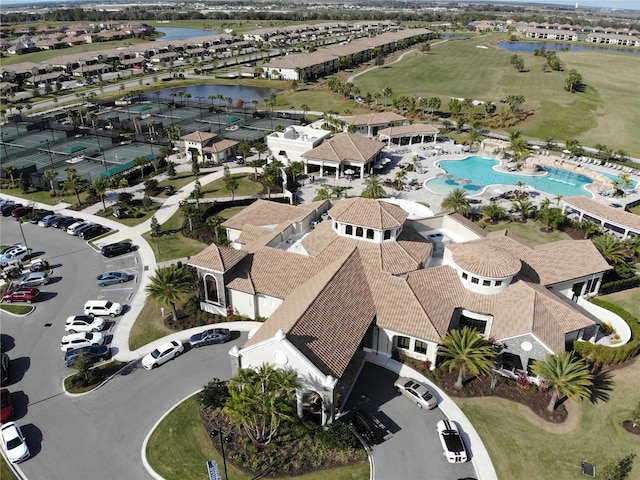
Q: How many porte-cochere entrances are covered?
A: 1